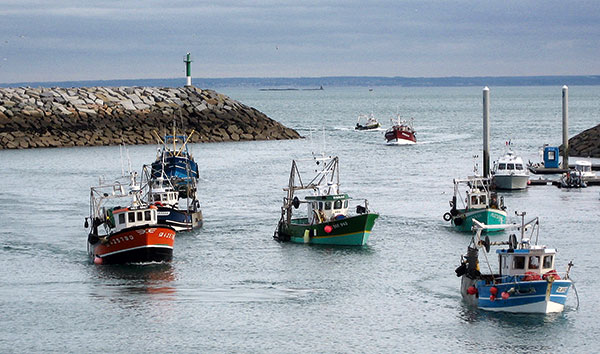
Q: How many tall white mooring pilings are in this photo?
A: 2